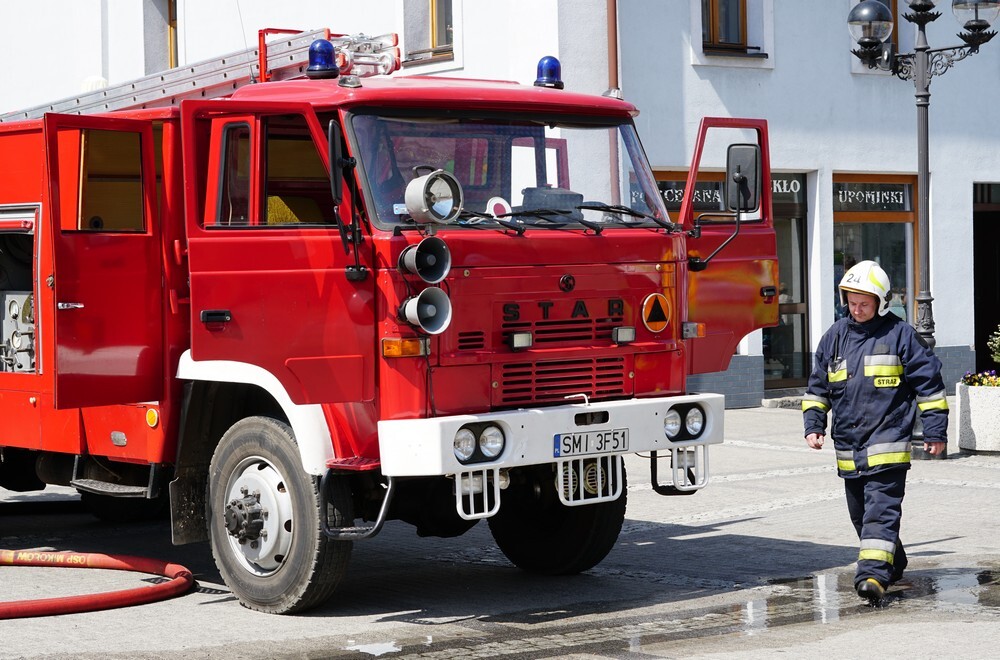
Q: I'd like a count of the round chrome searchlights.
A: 1